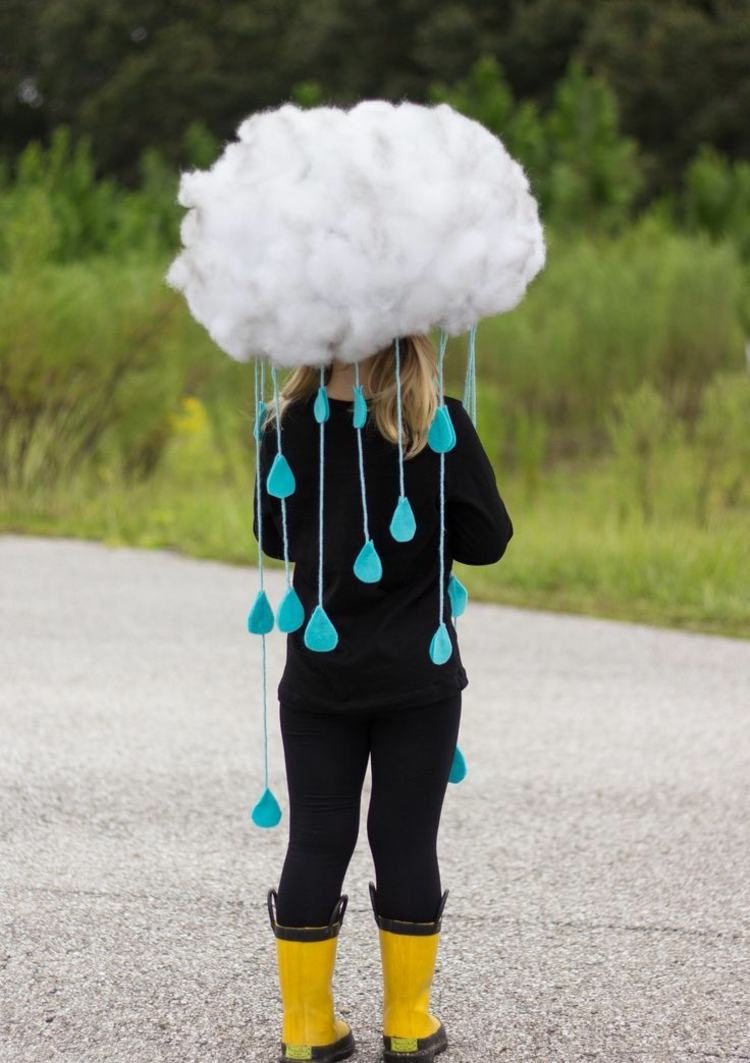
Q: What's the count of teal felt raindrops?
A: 14